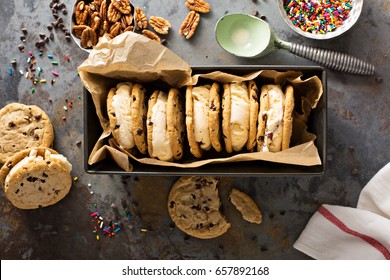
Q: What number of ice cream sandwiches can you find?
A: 6